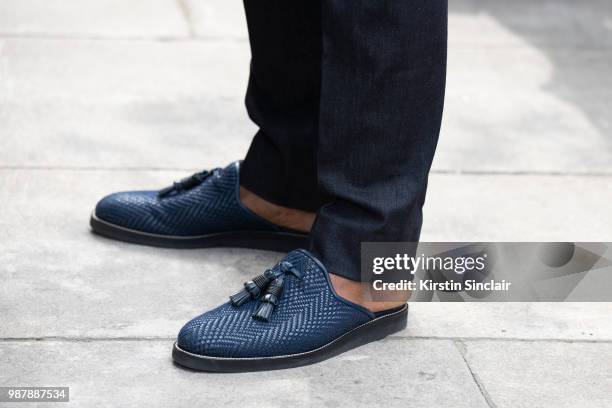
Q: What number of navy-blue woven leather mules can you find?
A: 2